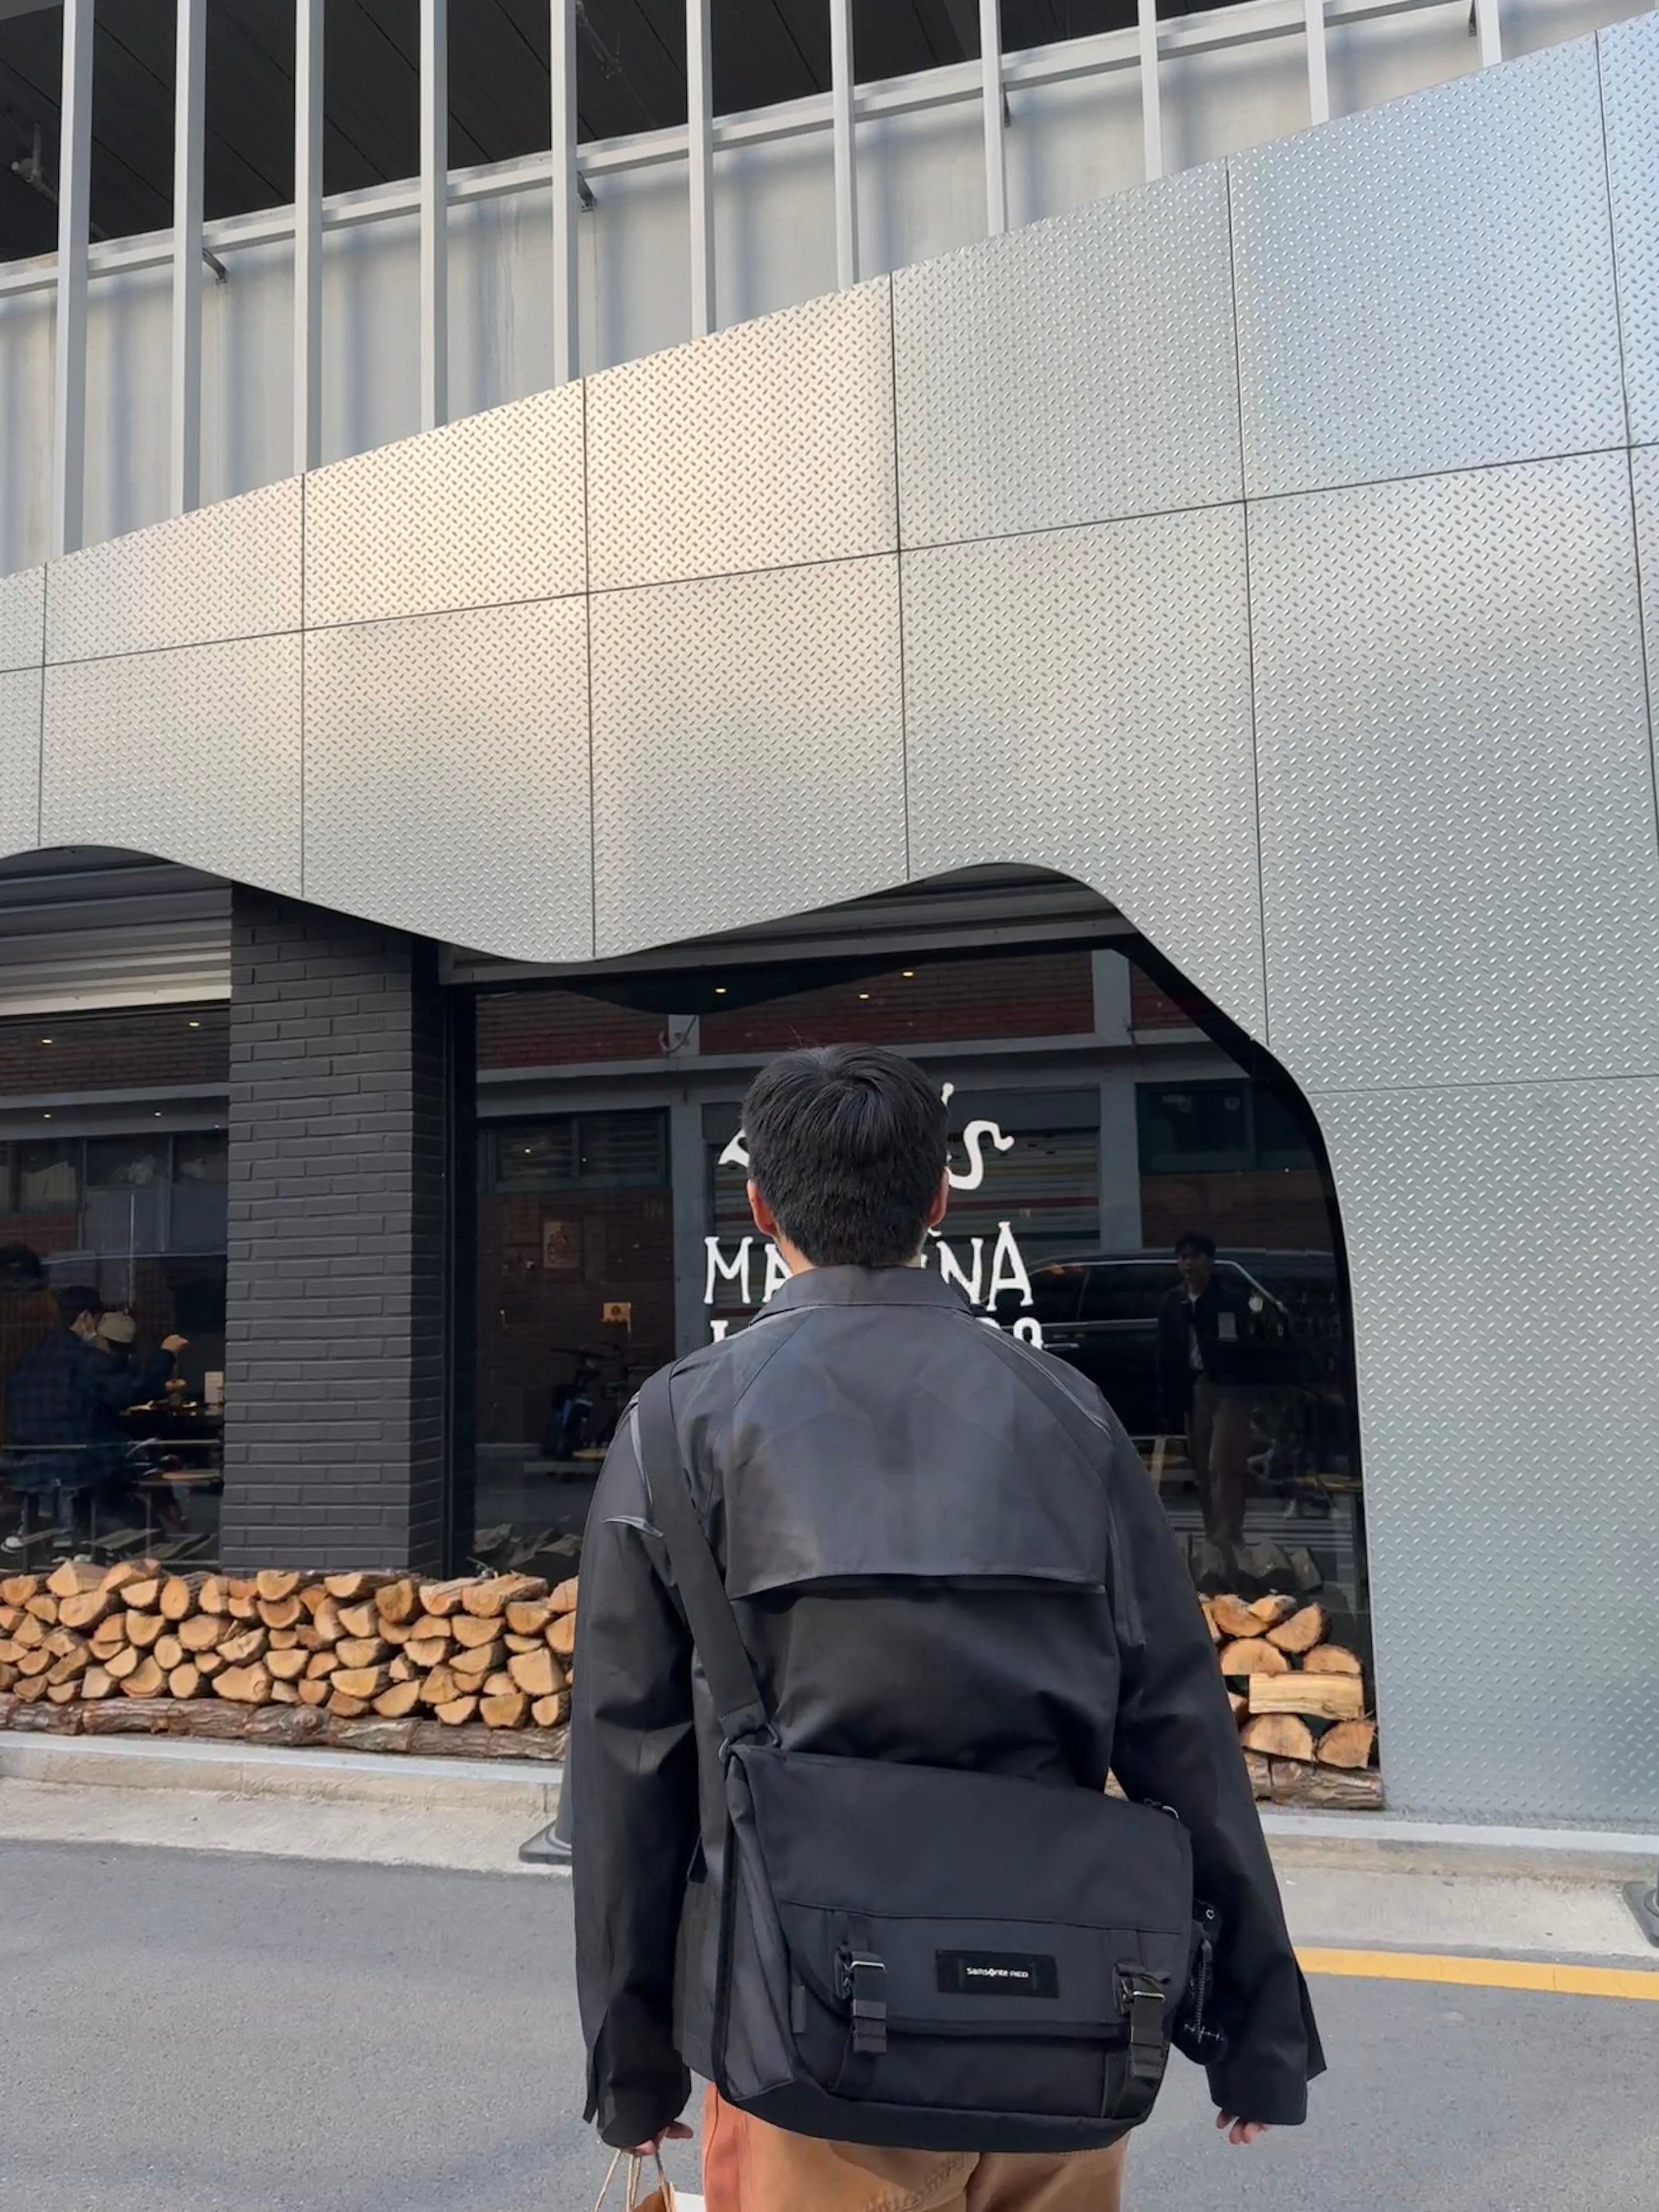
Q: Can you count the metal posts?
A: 11